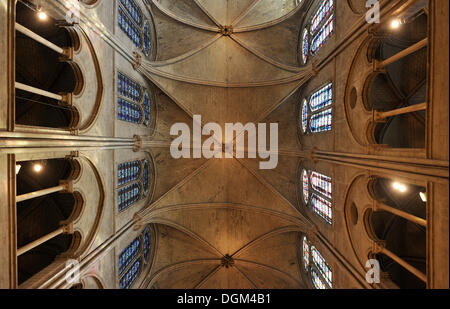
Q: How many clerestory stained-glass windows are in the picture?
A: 8